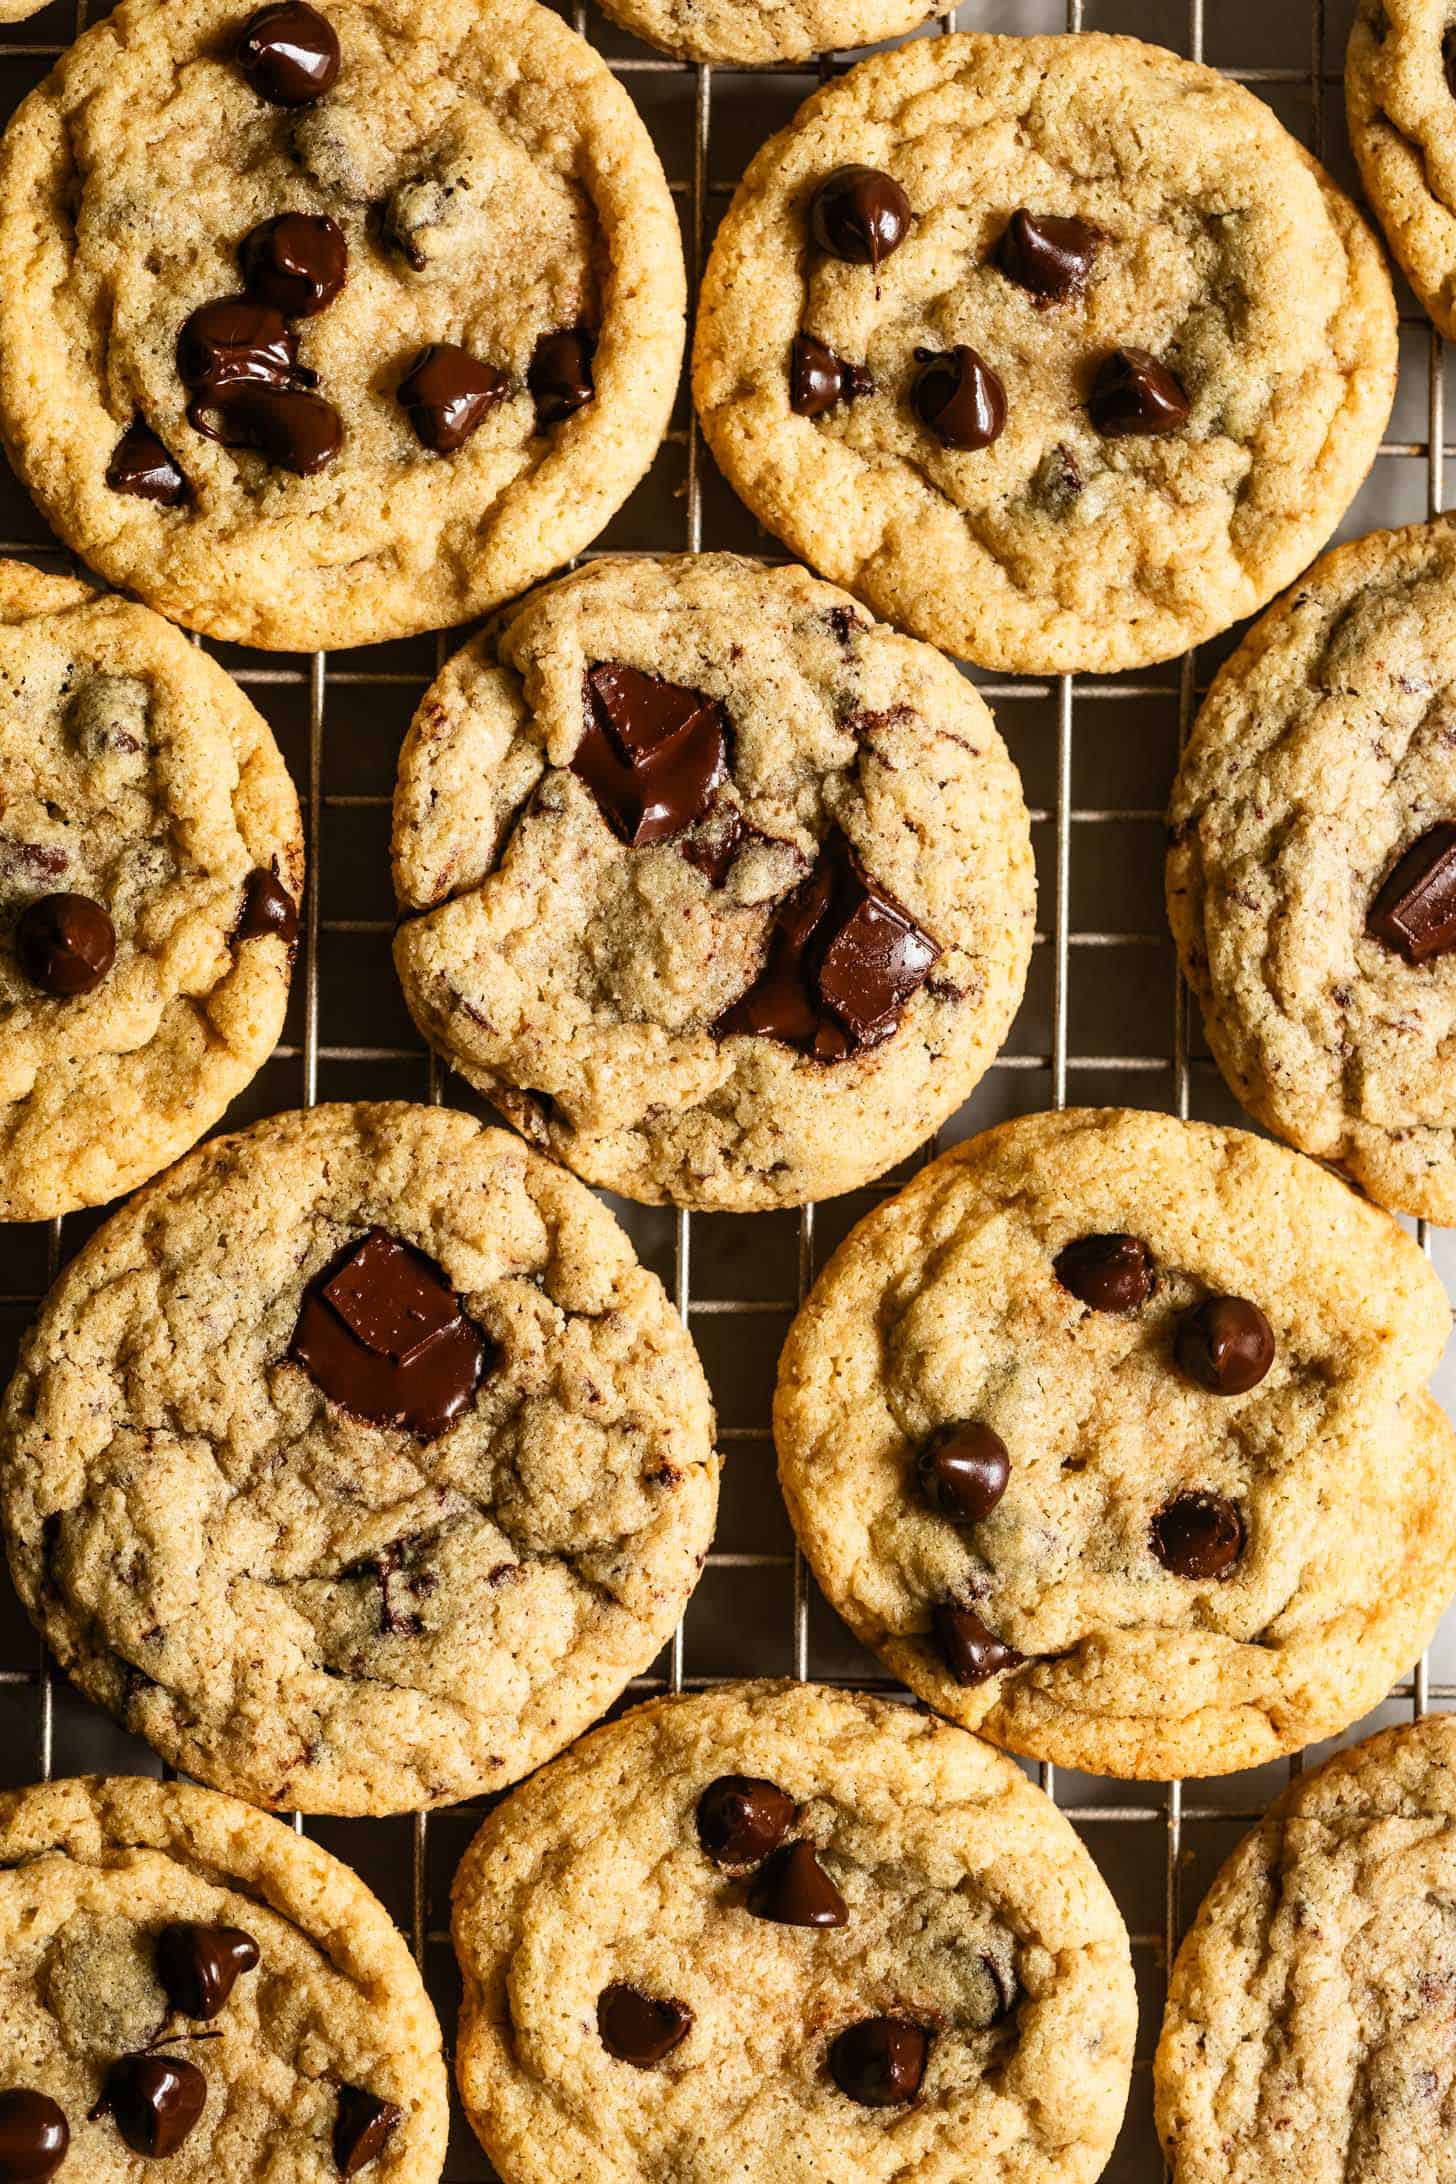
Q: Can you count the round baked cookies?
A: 12